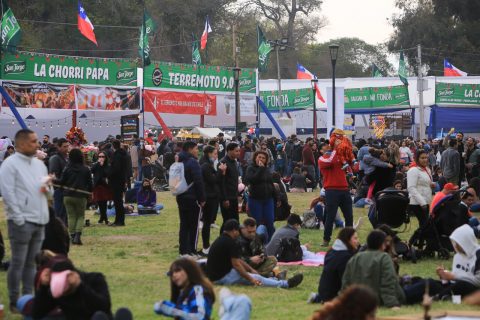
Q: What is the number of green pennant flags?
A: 6